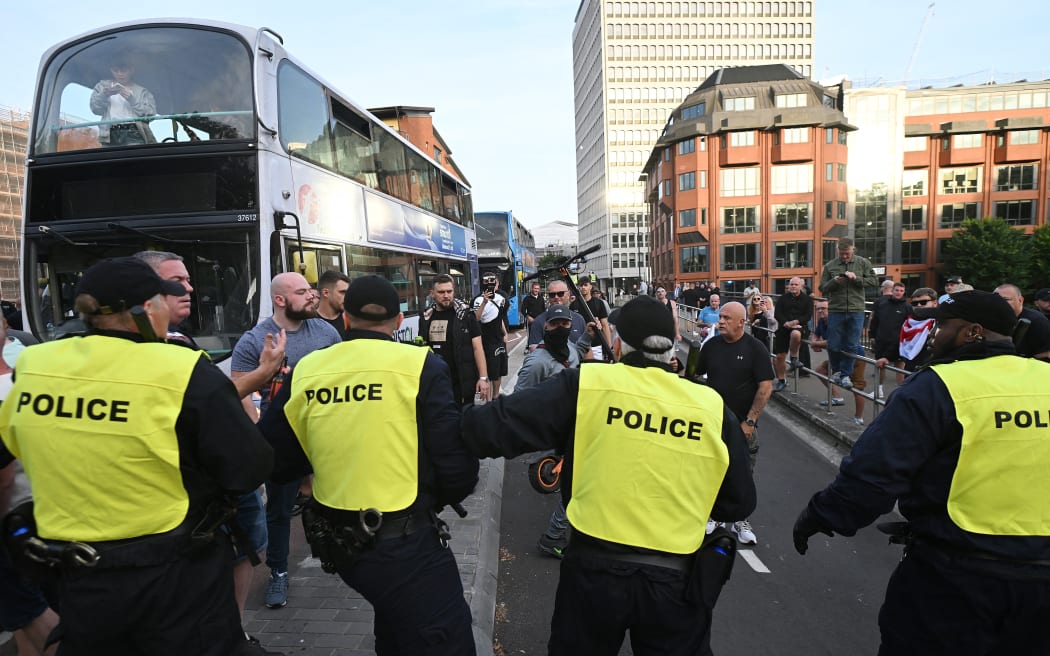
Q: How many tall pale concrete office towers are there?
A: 1